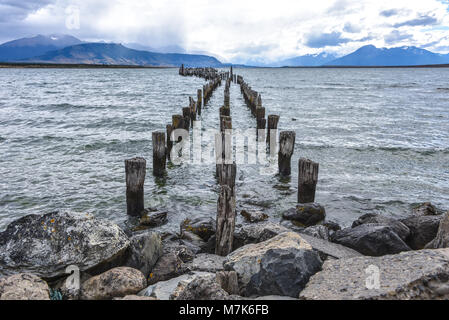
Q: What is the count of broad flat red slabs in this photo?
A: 0